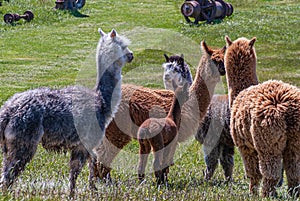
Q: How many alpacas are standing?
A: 5